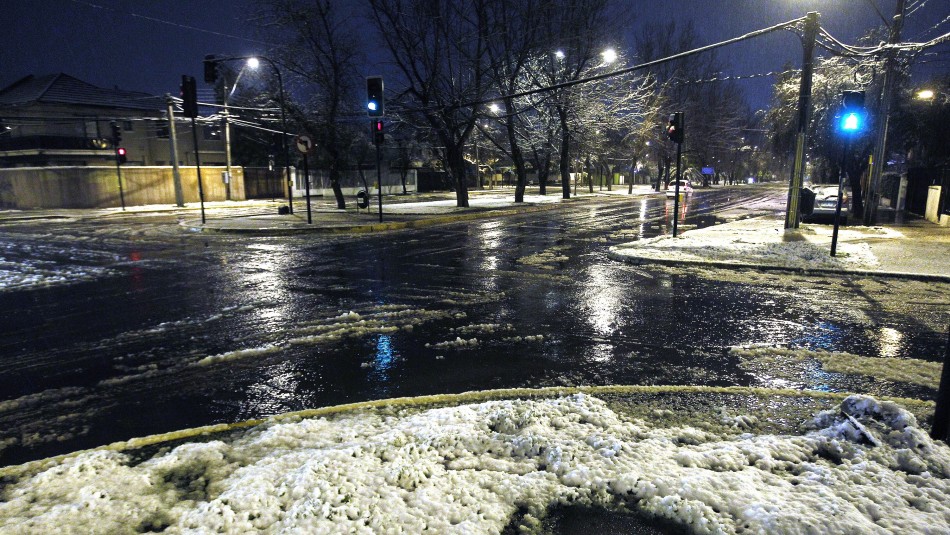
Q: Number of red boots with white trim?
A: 0